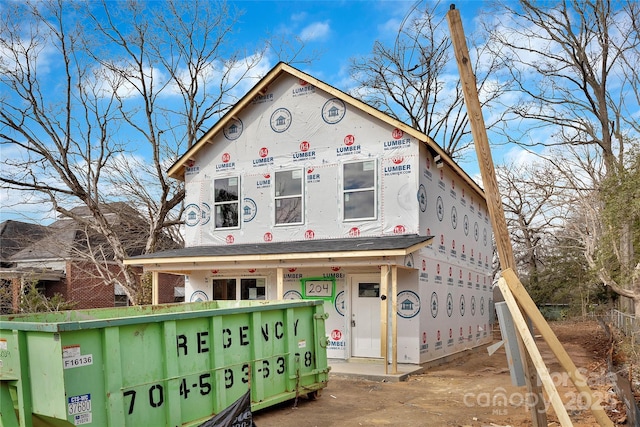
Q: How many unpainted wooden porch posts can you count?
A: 4